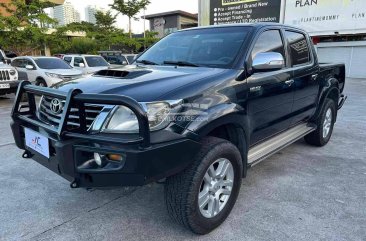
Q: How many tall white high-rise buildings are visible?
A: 2